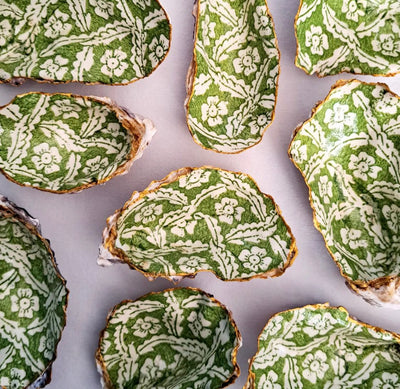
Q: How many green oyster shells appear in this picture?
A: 9